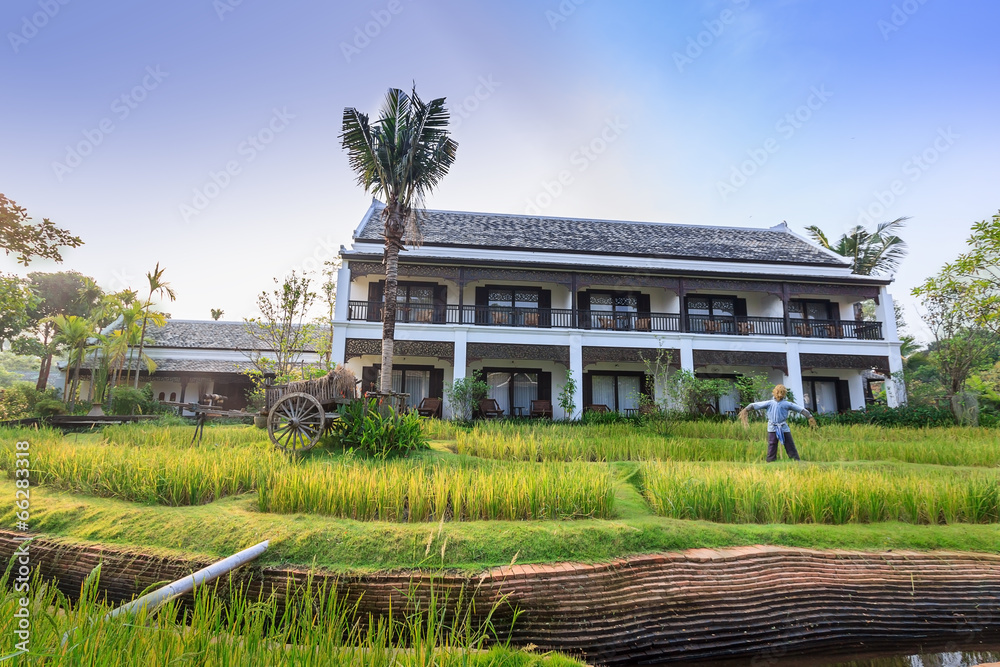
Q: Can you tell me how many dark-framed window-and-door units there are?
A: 10